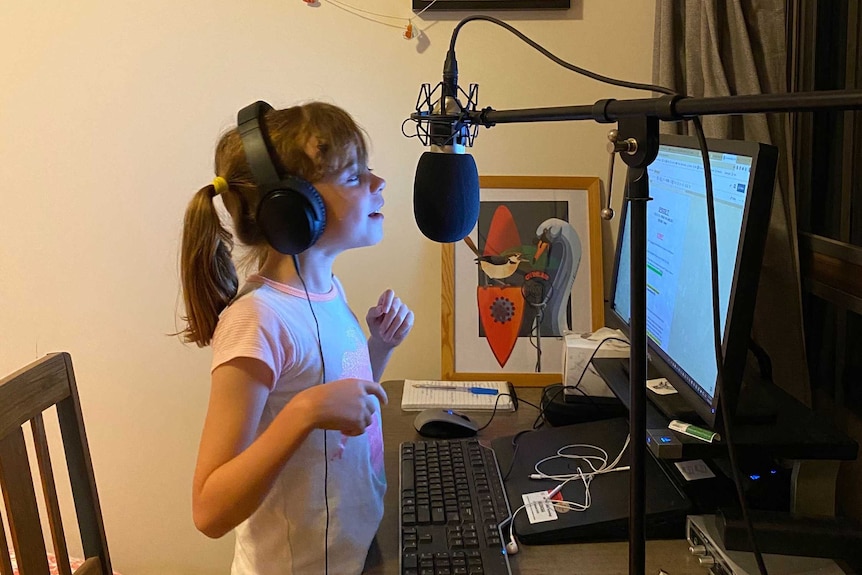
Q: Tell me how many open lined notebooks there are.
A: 1